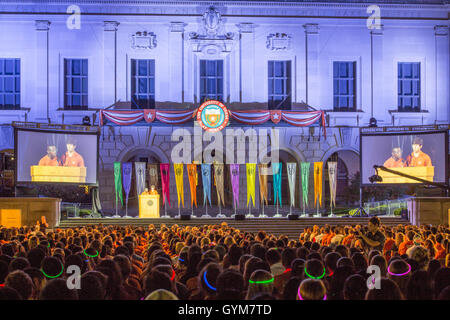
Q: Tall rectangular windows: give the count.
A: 7